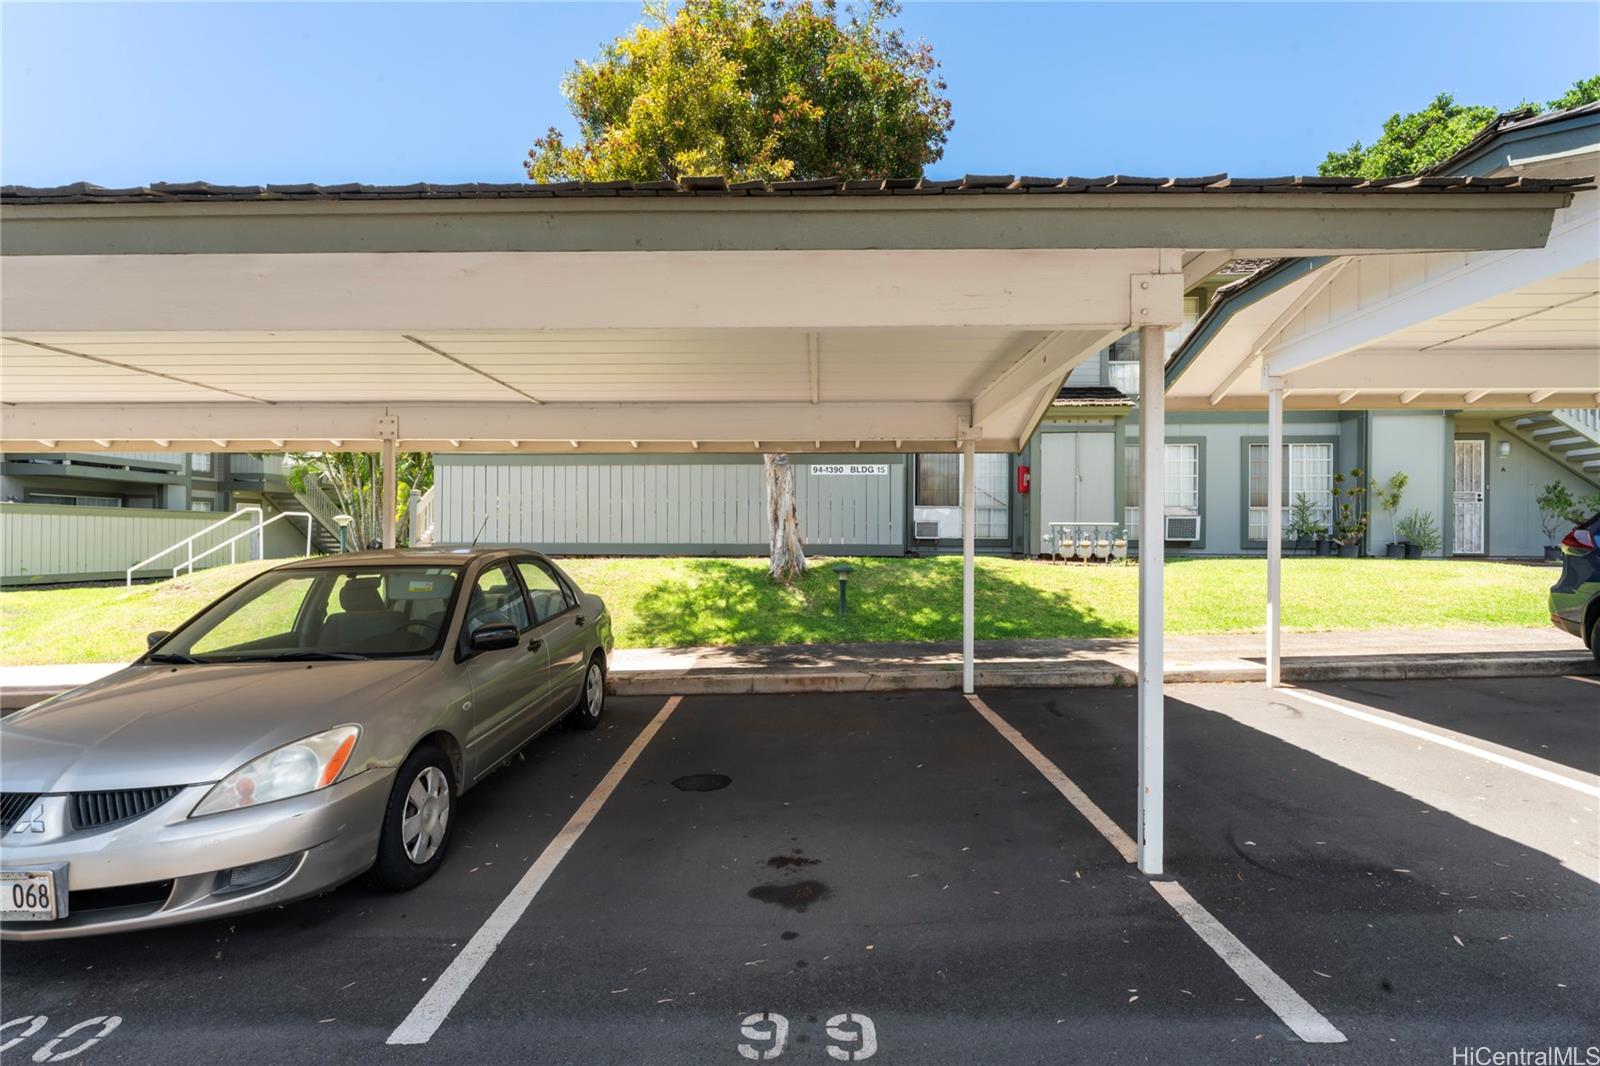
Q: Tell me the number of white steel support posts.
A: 4